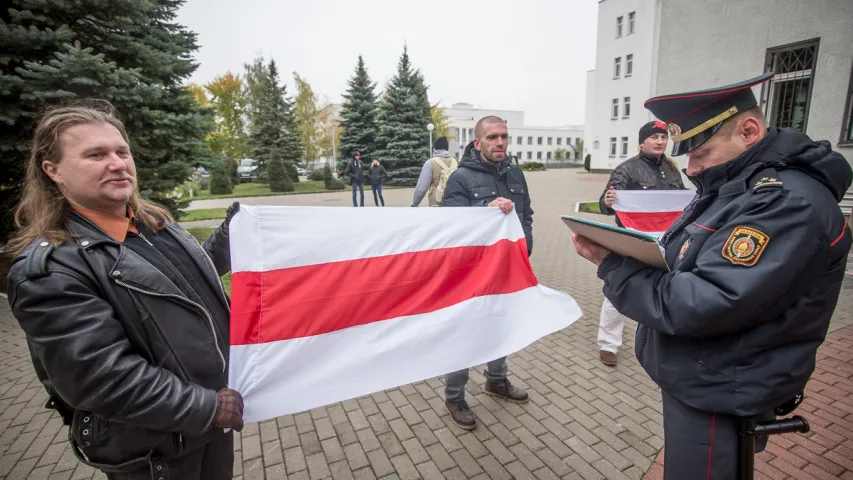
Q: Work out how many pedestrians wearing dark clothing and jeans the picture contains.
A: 2